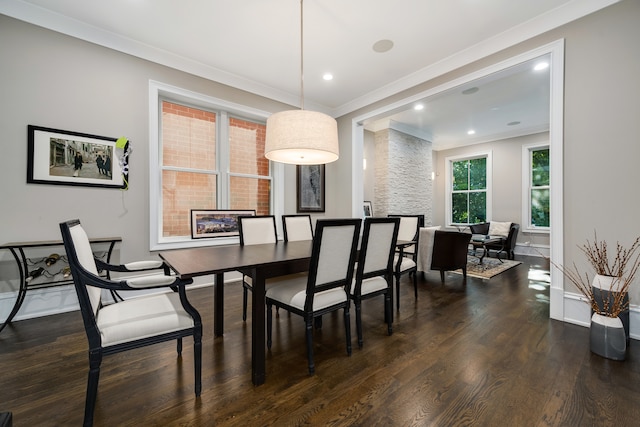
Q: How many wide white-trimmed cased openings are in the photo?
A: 1